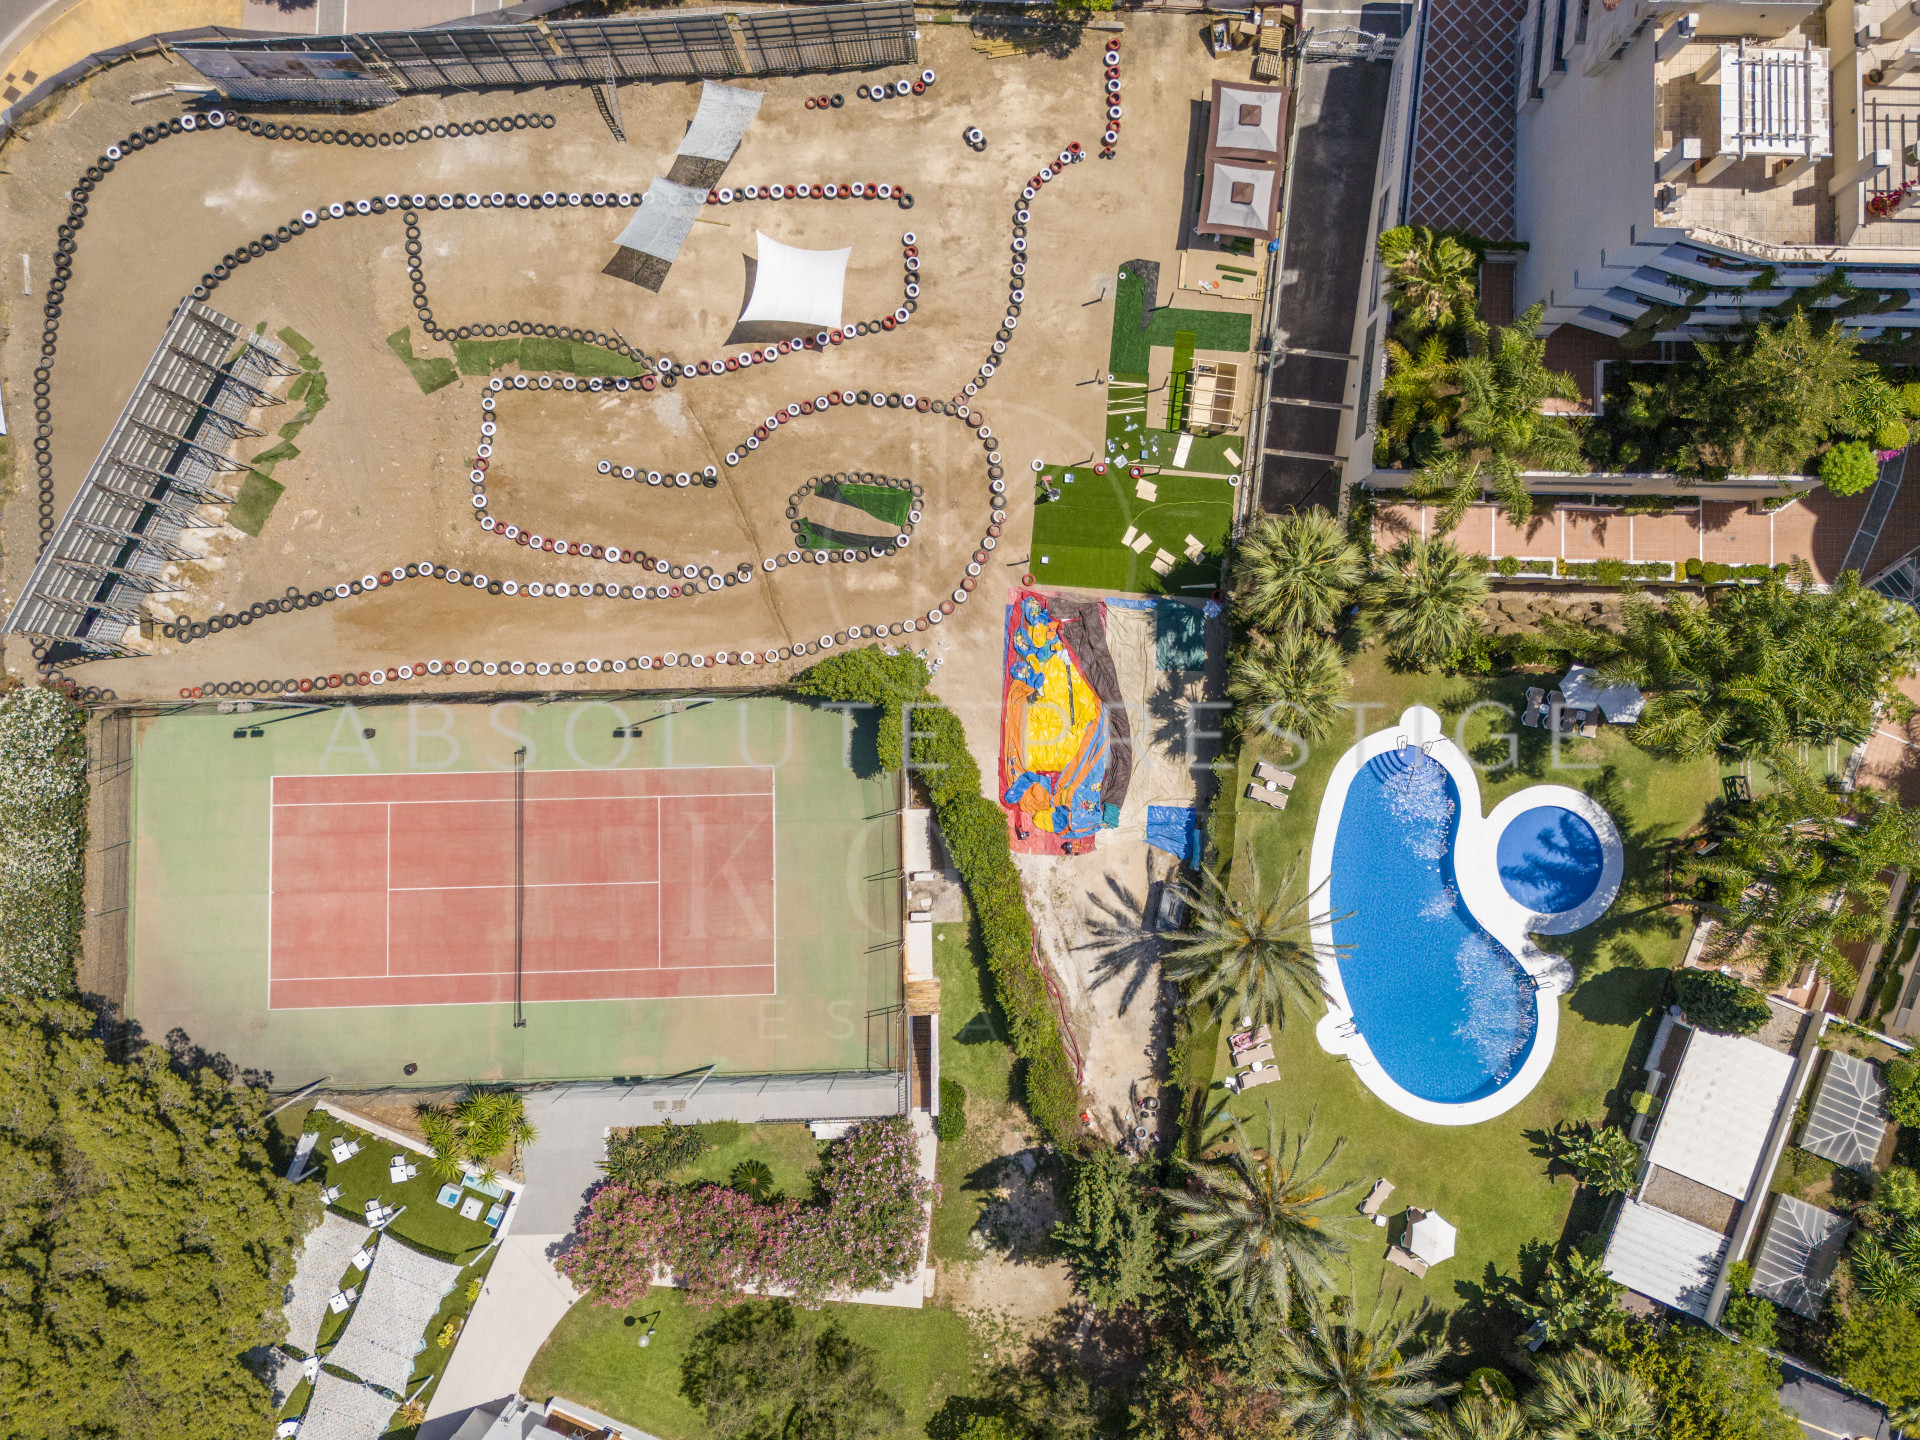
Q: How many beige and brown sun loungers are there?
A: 12